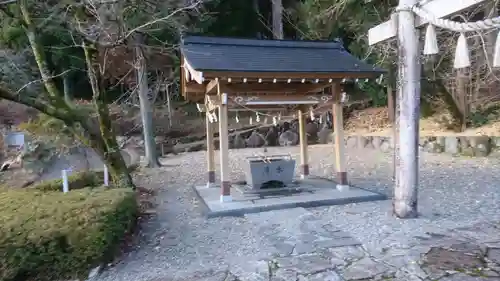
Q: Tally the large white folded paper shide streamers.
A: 3